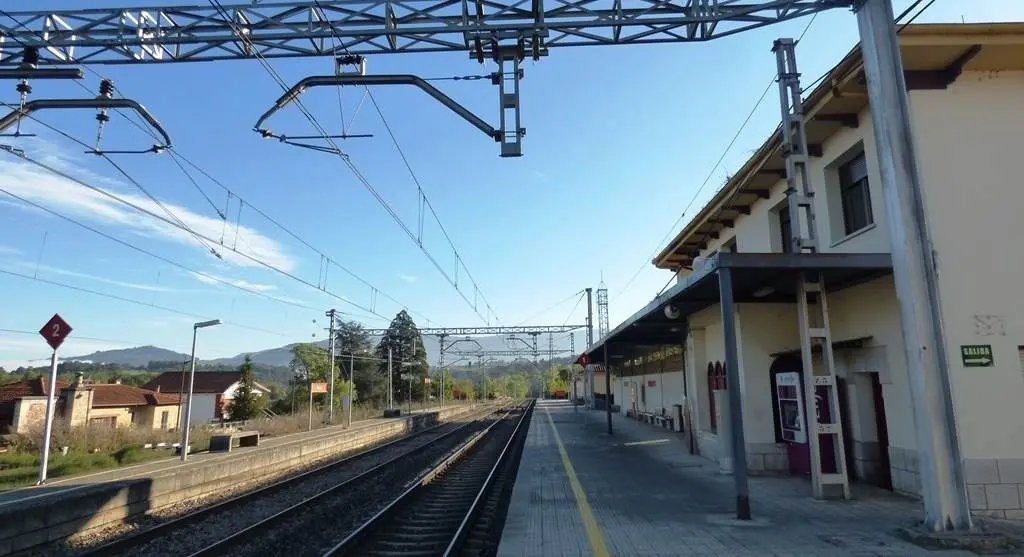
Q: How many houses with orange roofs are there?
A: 2